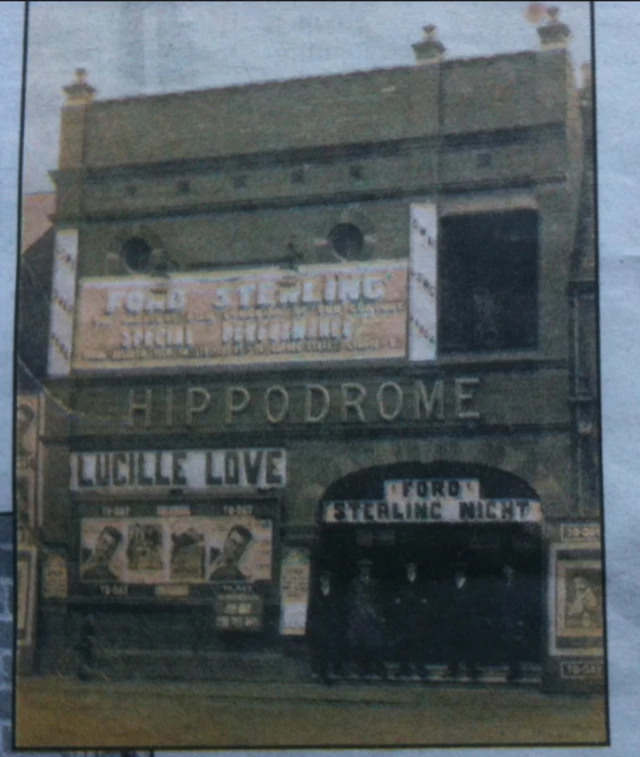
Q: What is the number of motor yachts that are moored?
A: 0